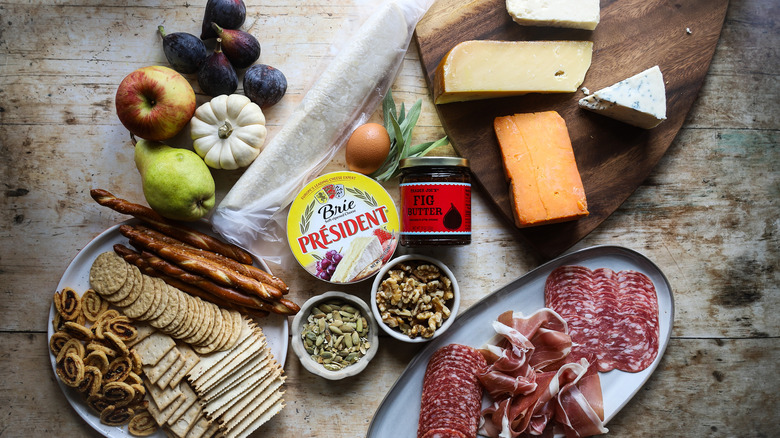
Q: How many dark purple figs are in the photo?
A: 5